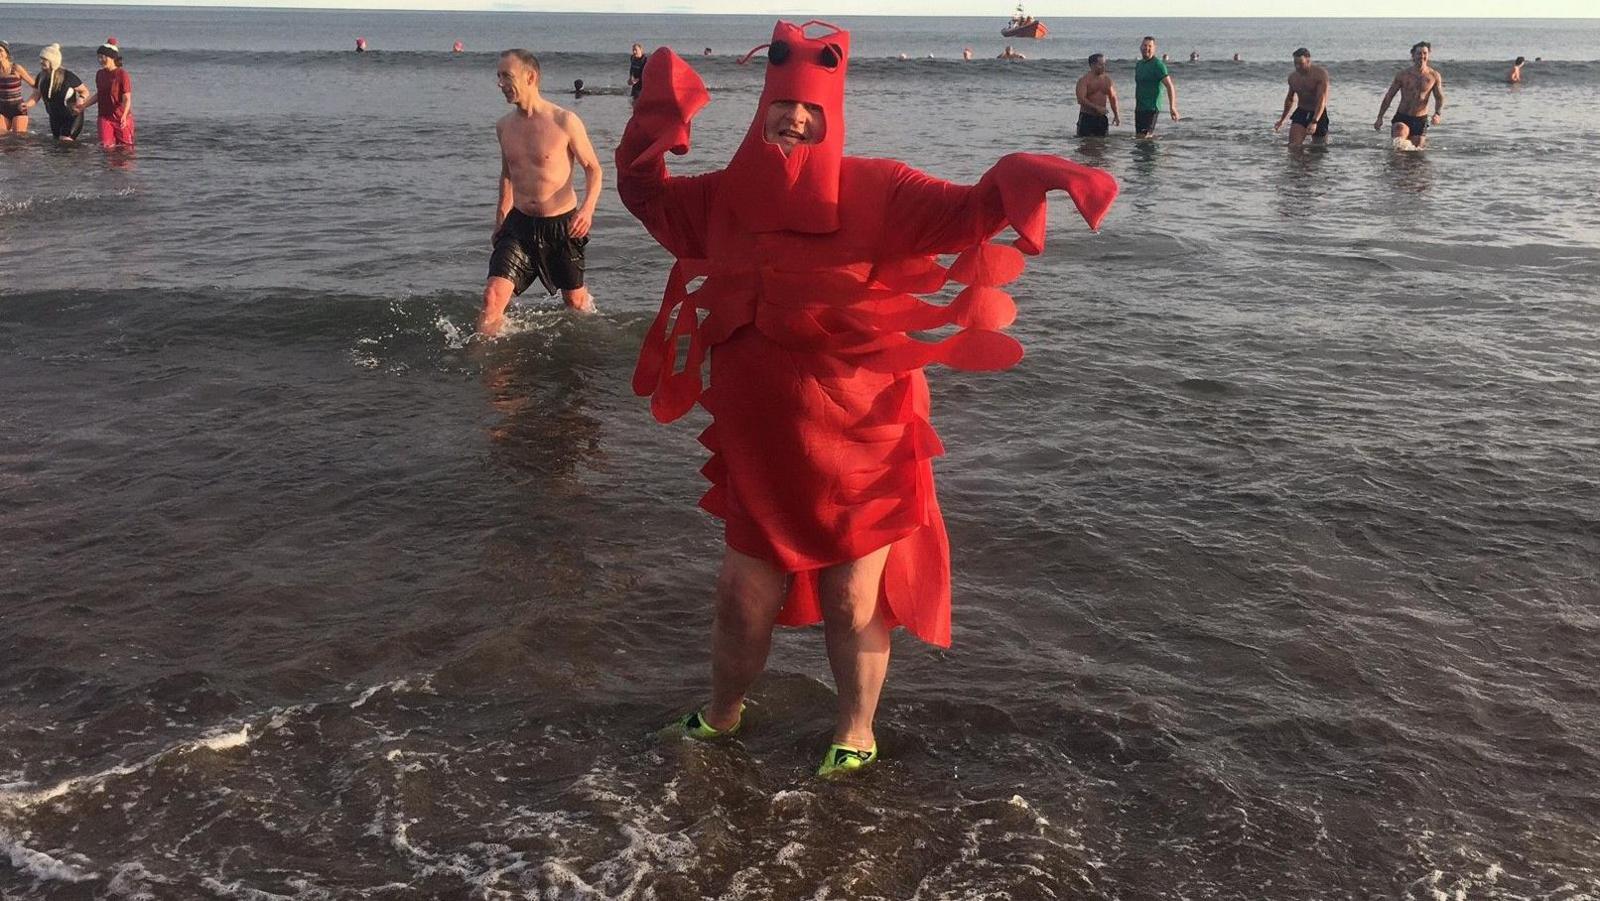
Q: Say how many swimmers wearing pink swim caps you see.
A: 2